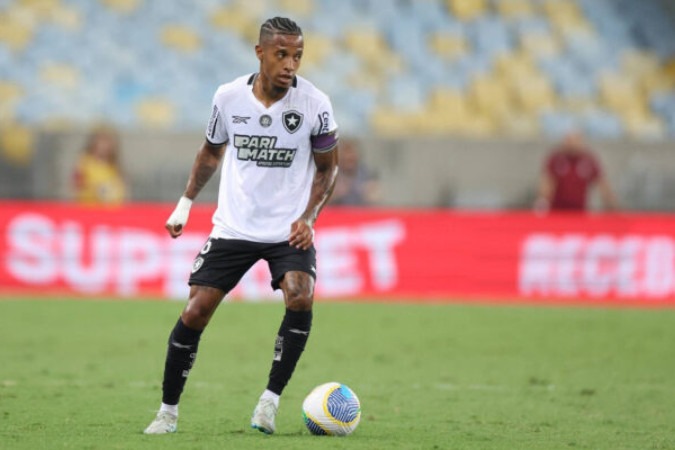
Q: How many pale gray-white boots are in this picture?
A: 2